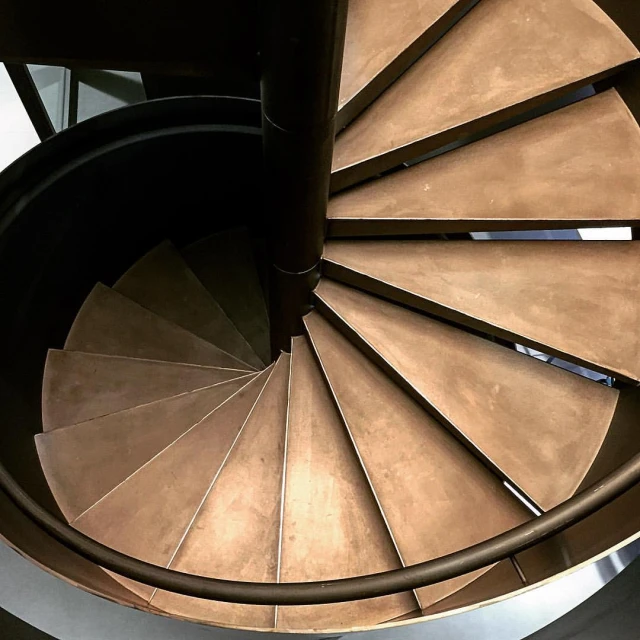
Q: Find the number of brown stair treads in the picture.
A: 14